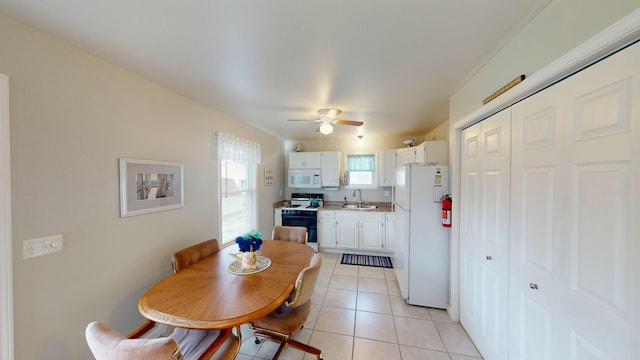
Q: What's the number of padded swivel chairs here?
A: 4